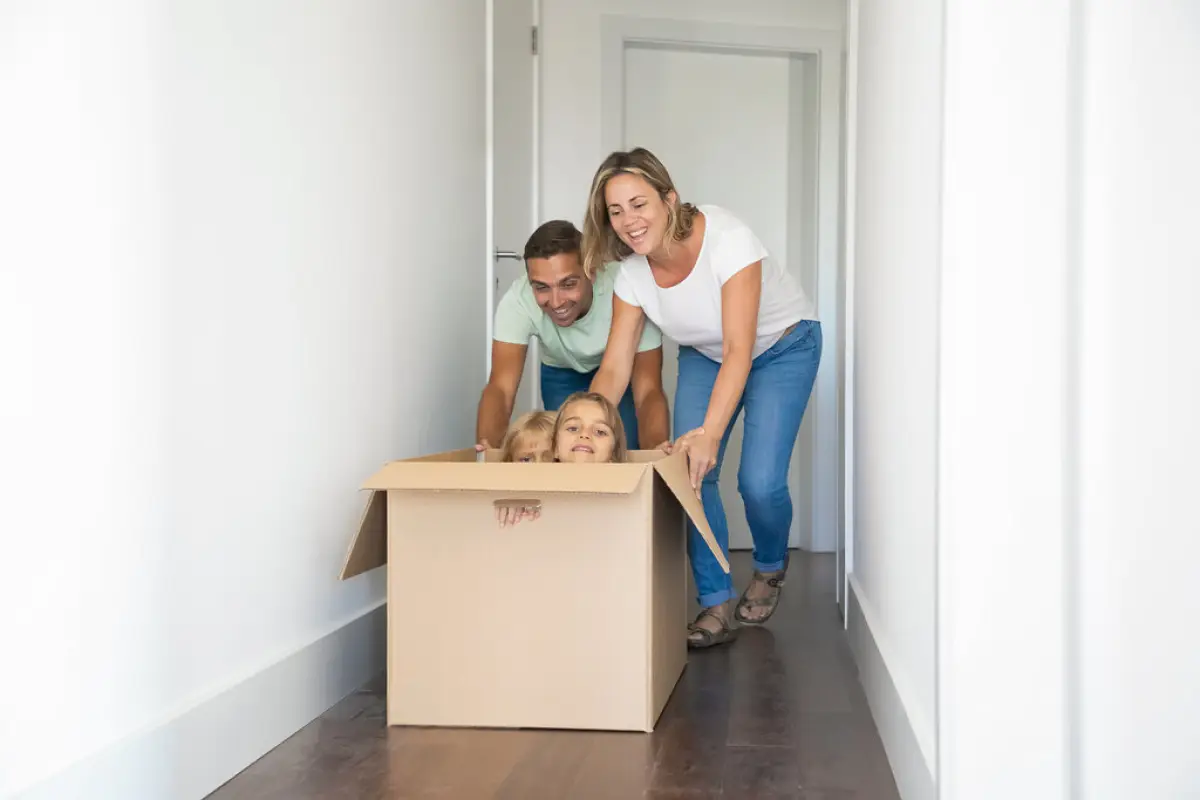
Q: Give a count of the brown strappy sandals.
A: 2